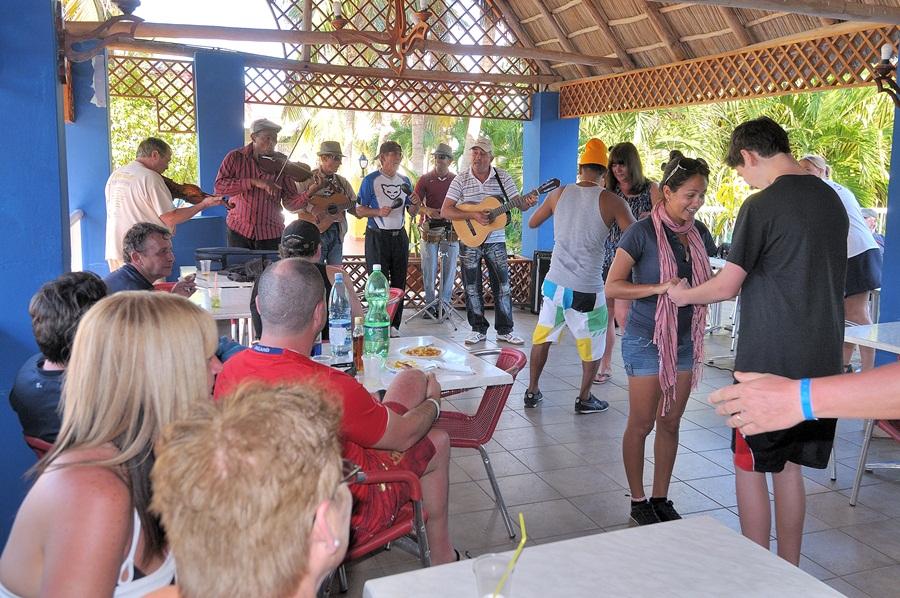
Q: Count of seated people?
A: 6